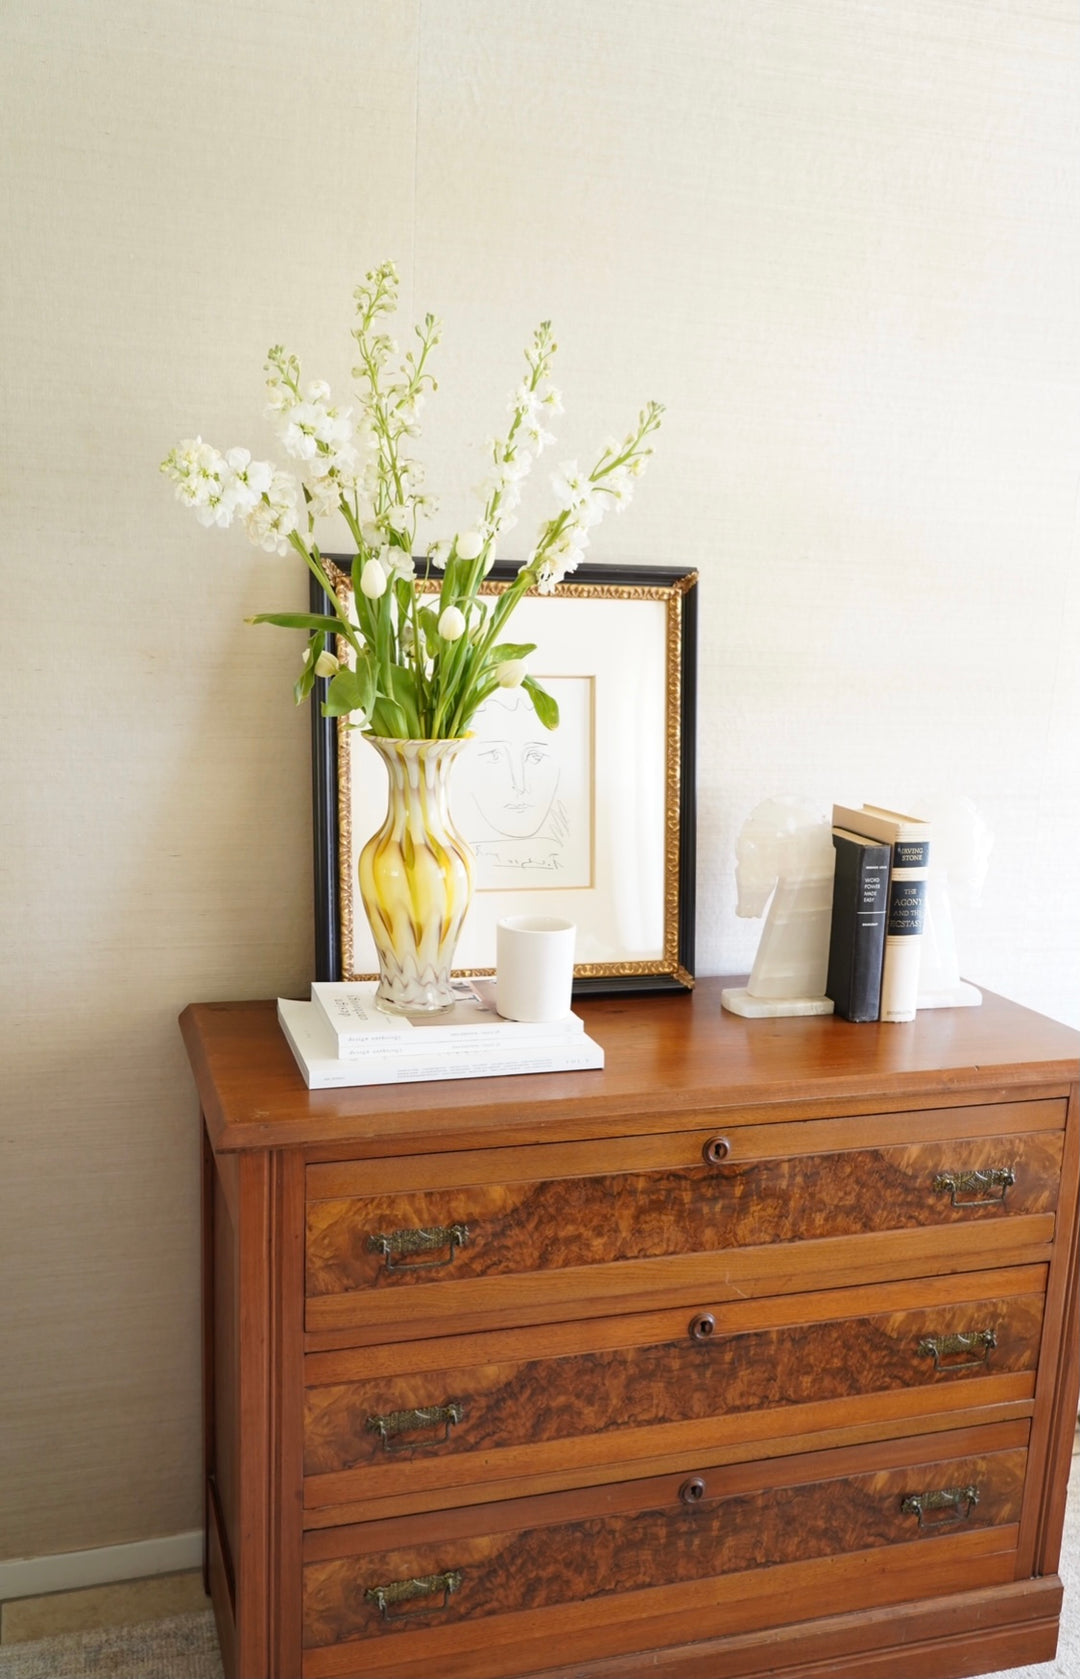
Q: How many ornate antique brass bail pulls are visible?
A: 6